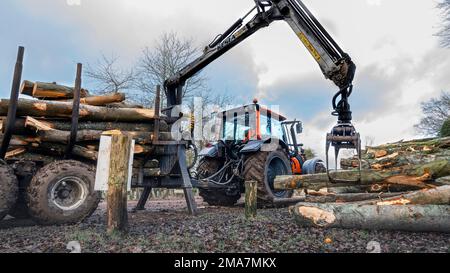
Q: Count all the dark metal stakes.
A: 3